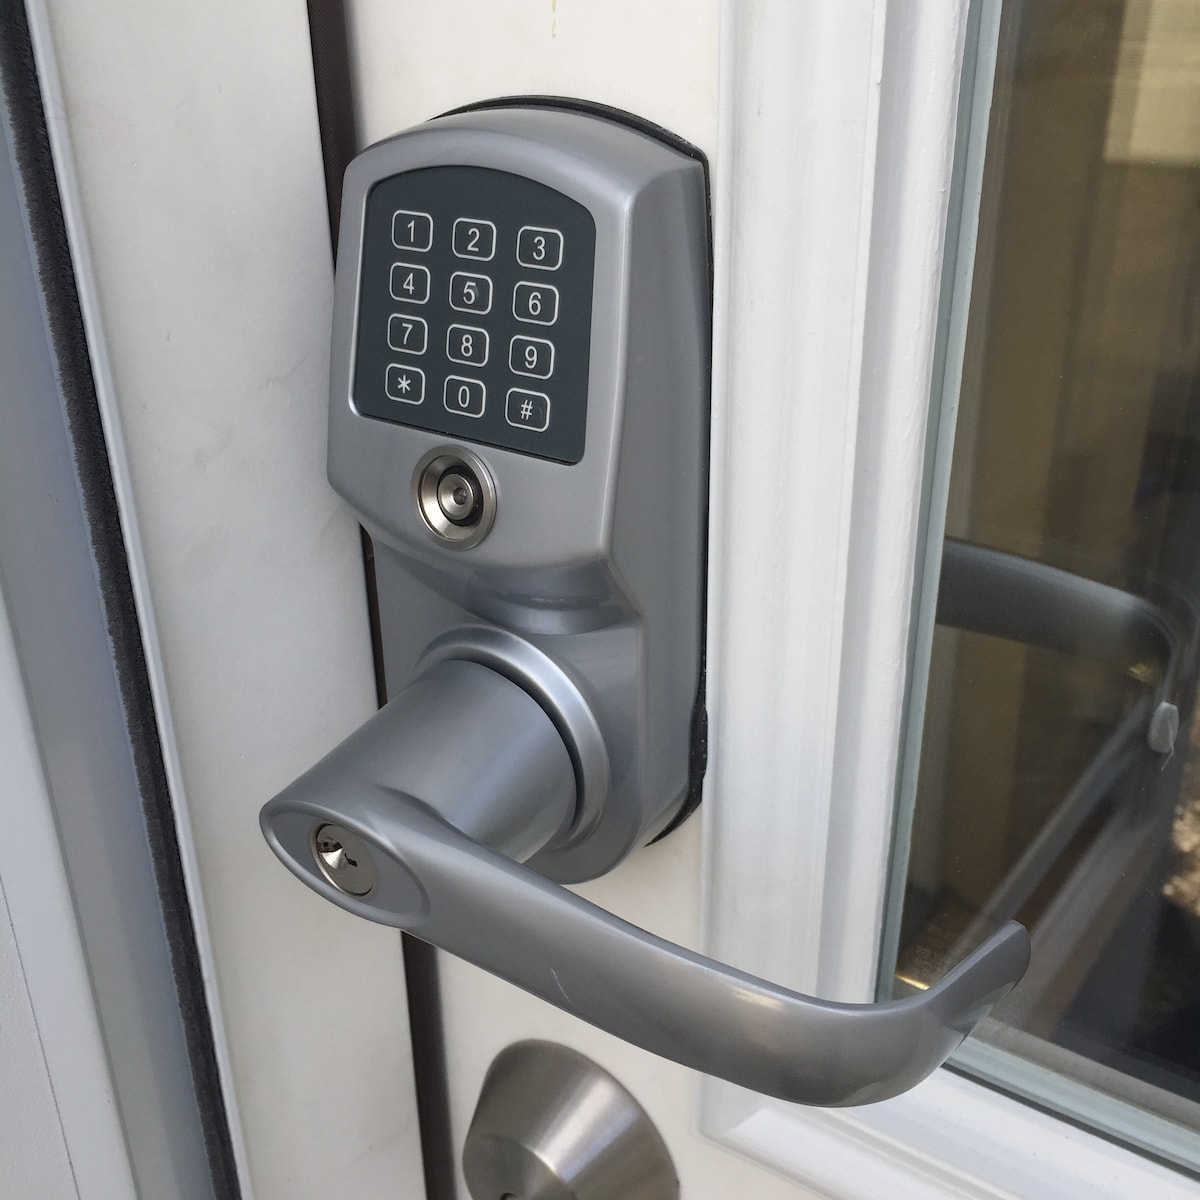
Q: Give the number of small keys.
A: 12